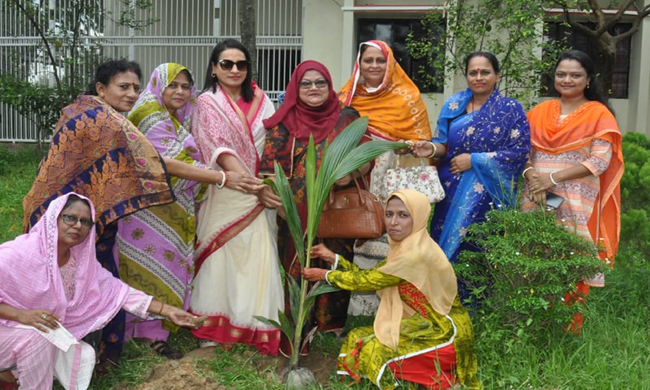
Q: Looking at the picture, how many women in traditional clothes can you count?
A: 9